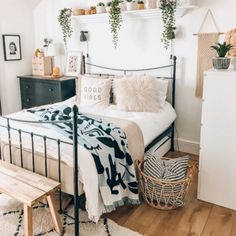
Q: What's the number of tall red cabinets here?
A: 0